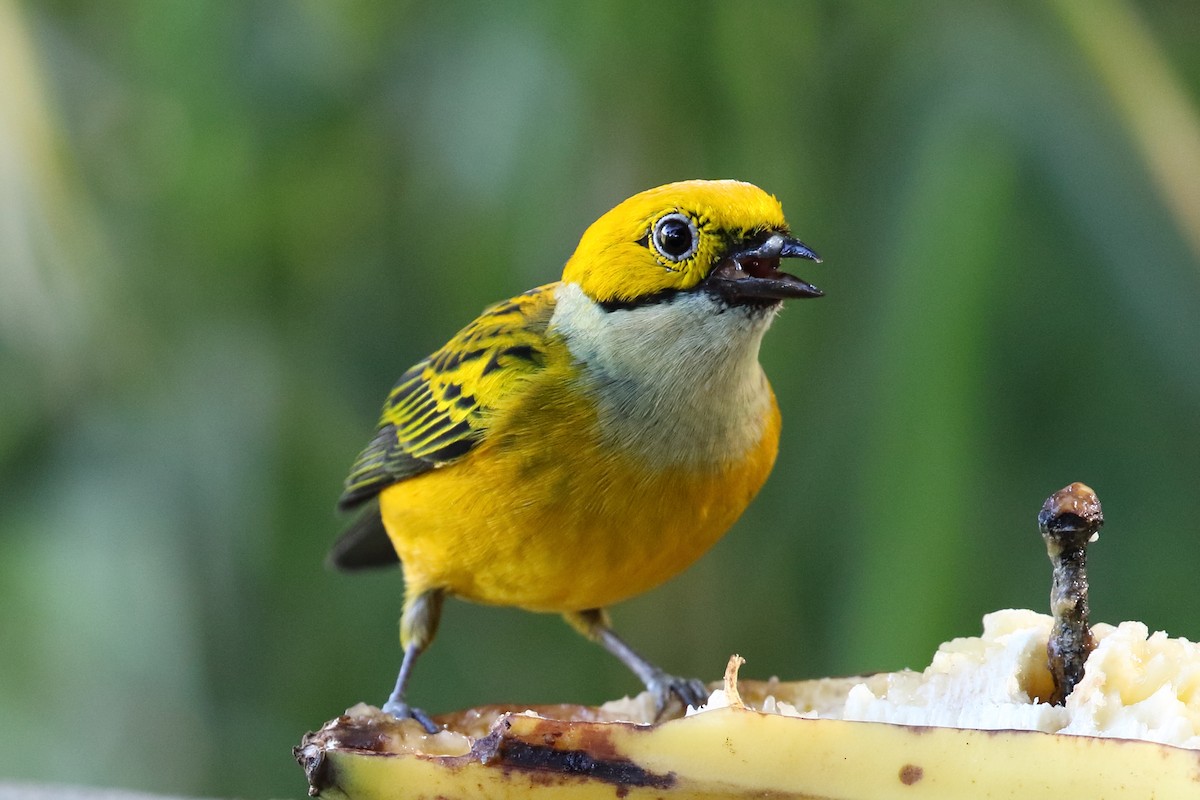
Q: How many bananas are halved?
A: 1